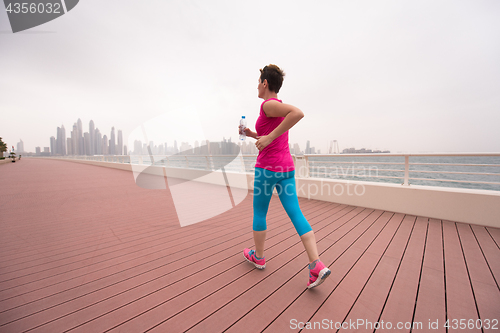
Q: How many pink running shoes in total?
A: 2